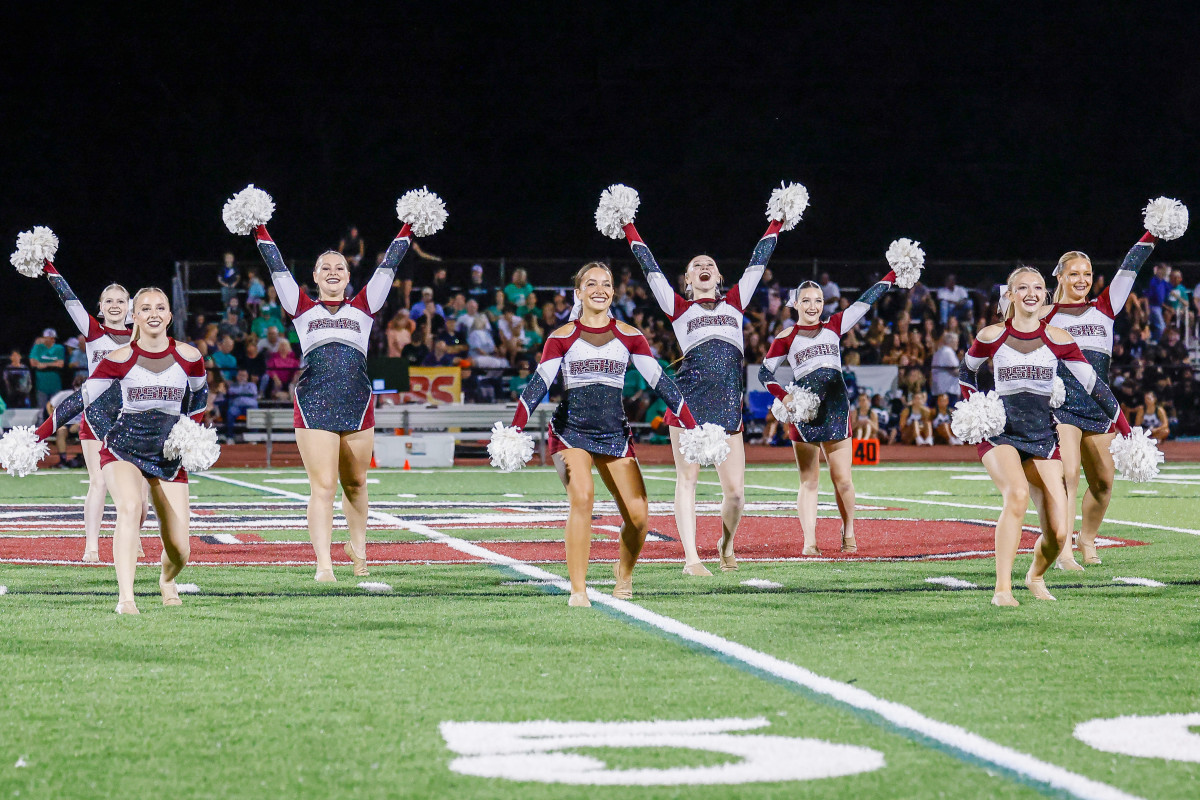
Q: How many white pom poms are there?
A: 15